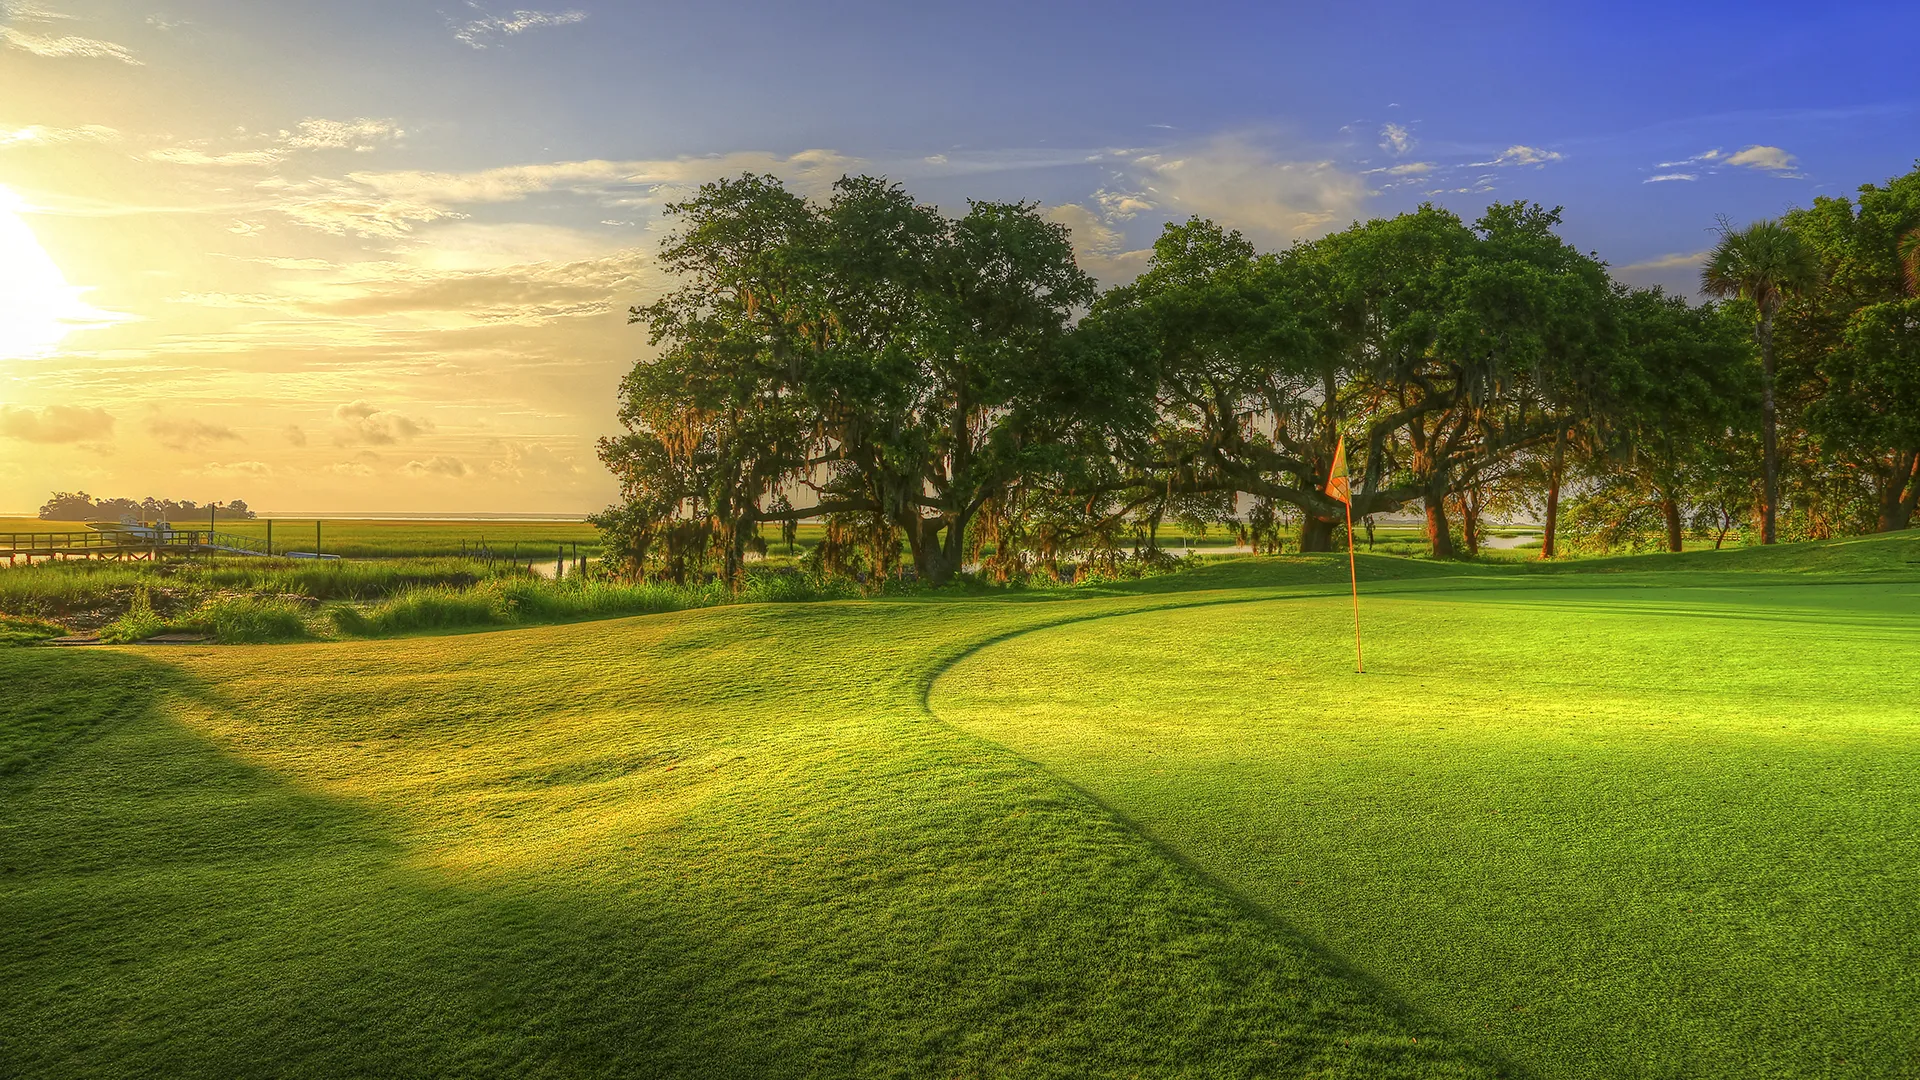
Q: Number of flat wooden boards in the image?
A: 2